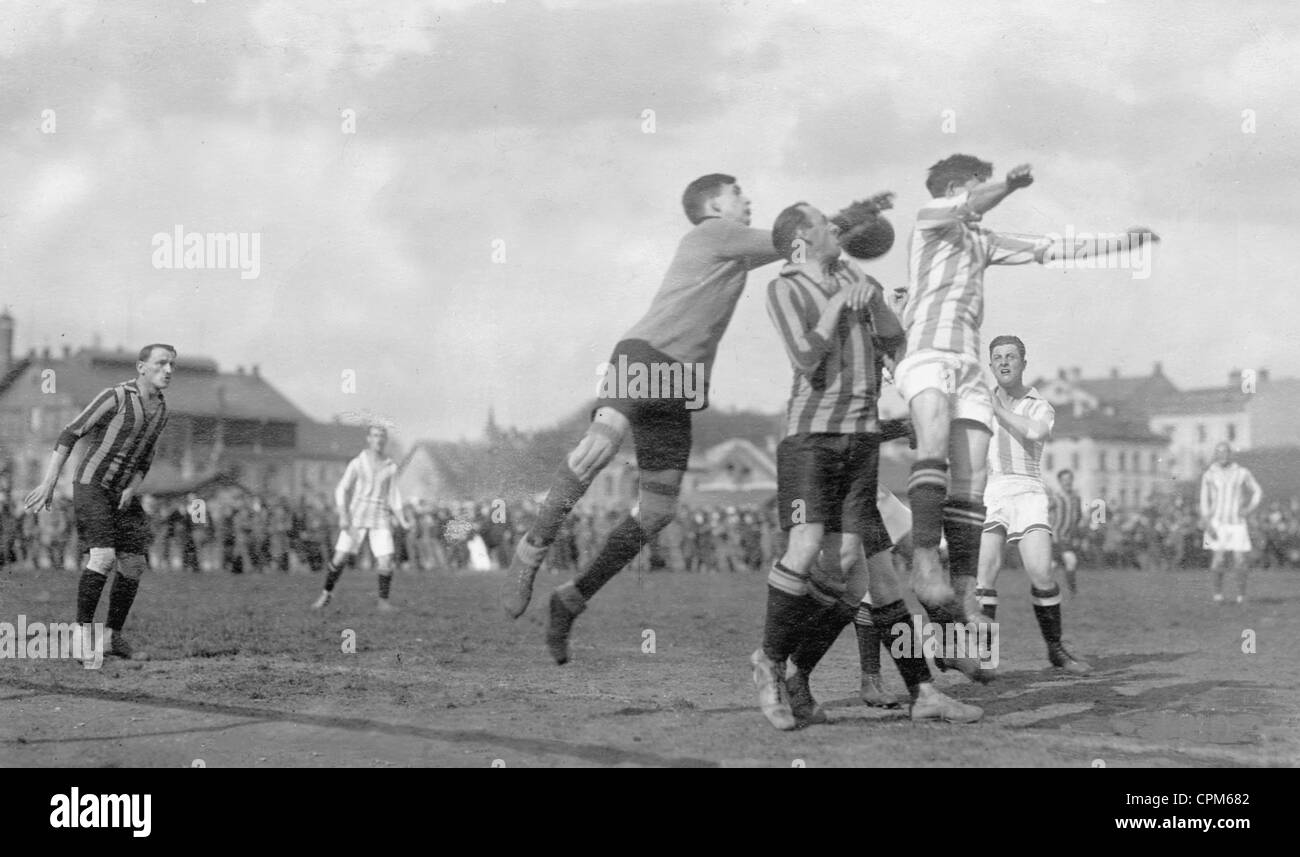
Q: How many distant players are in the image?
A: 3